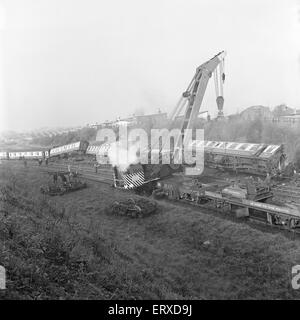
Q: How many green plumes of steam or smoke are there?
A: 0